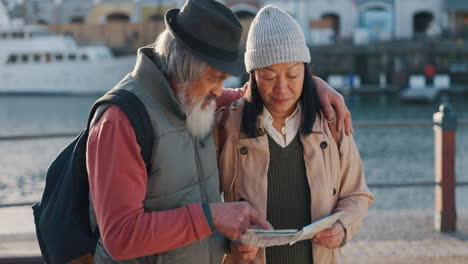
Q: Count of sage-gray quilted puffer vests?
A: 1